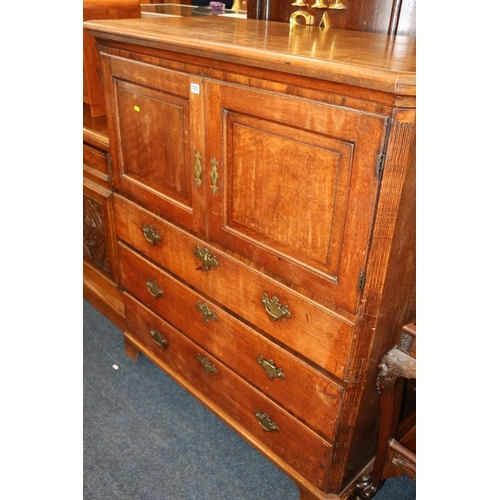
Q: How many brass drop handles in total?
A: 6